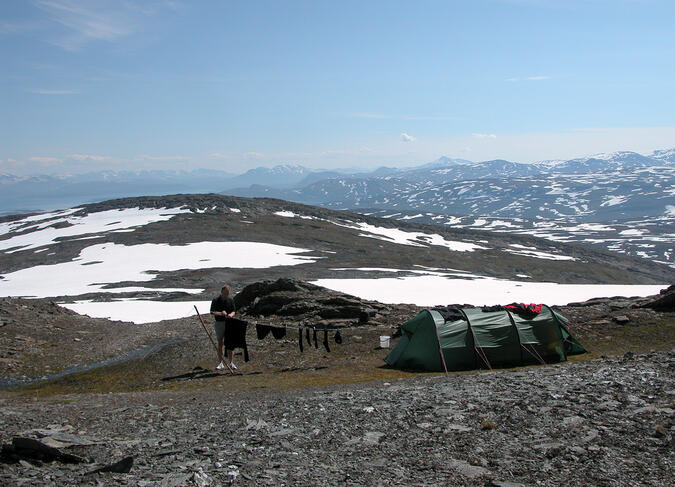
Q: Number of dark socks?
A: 4